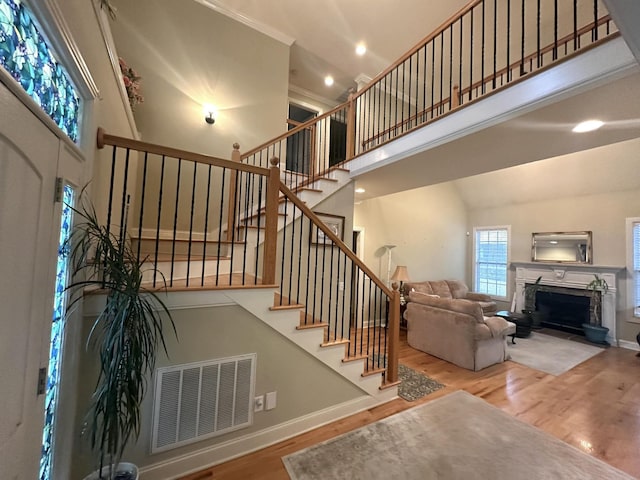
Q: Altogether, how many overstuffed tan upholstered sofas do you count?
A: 2